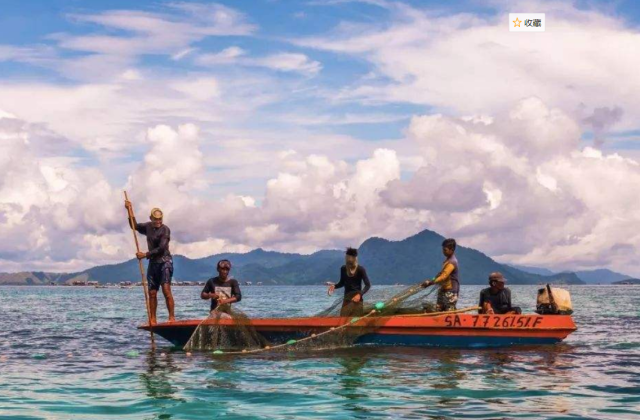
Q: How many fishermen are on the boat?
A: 5